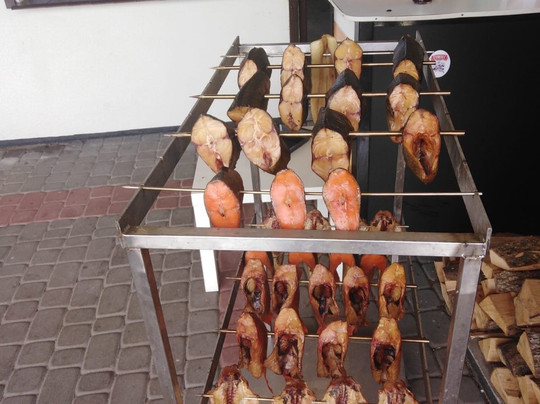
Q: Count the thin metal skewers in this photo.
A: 9